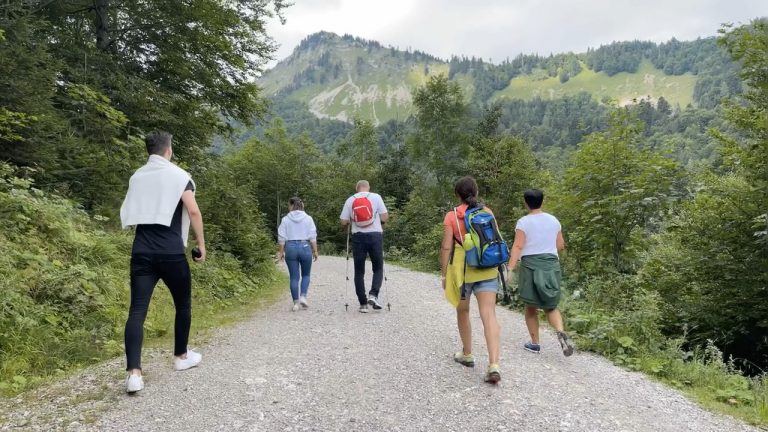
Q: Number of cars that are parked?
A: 0